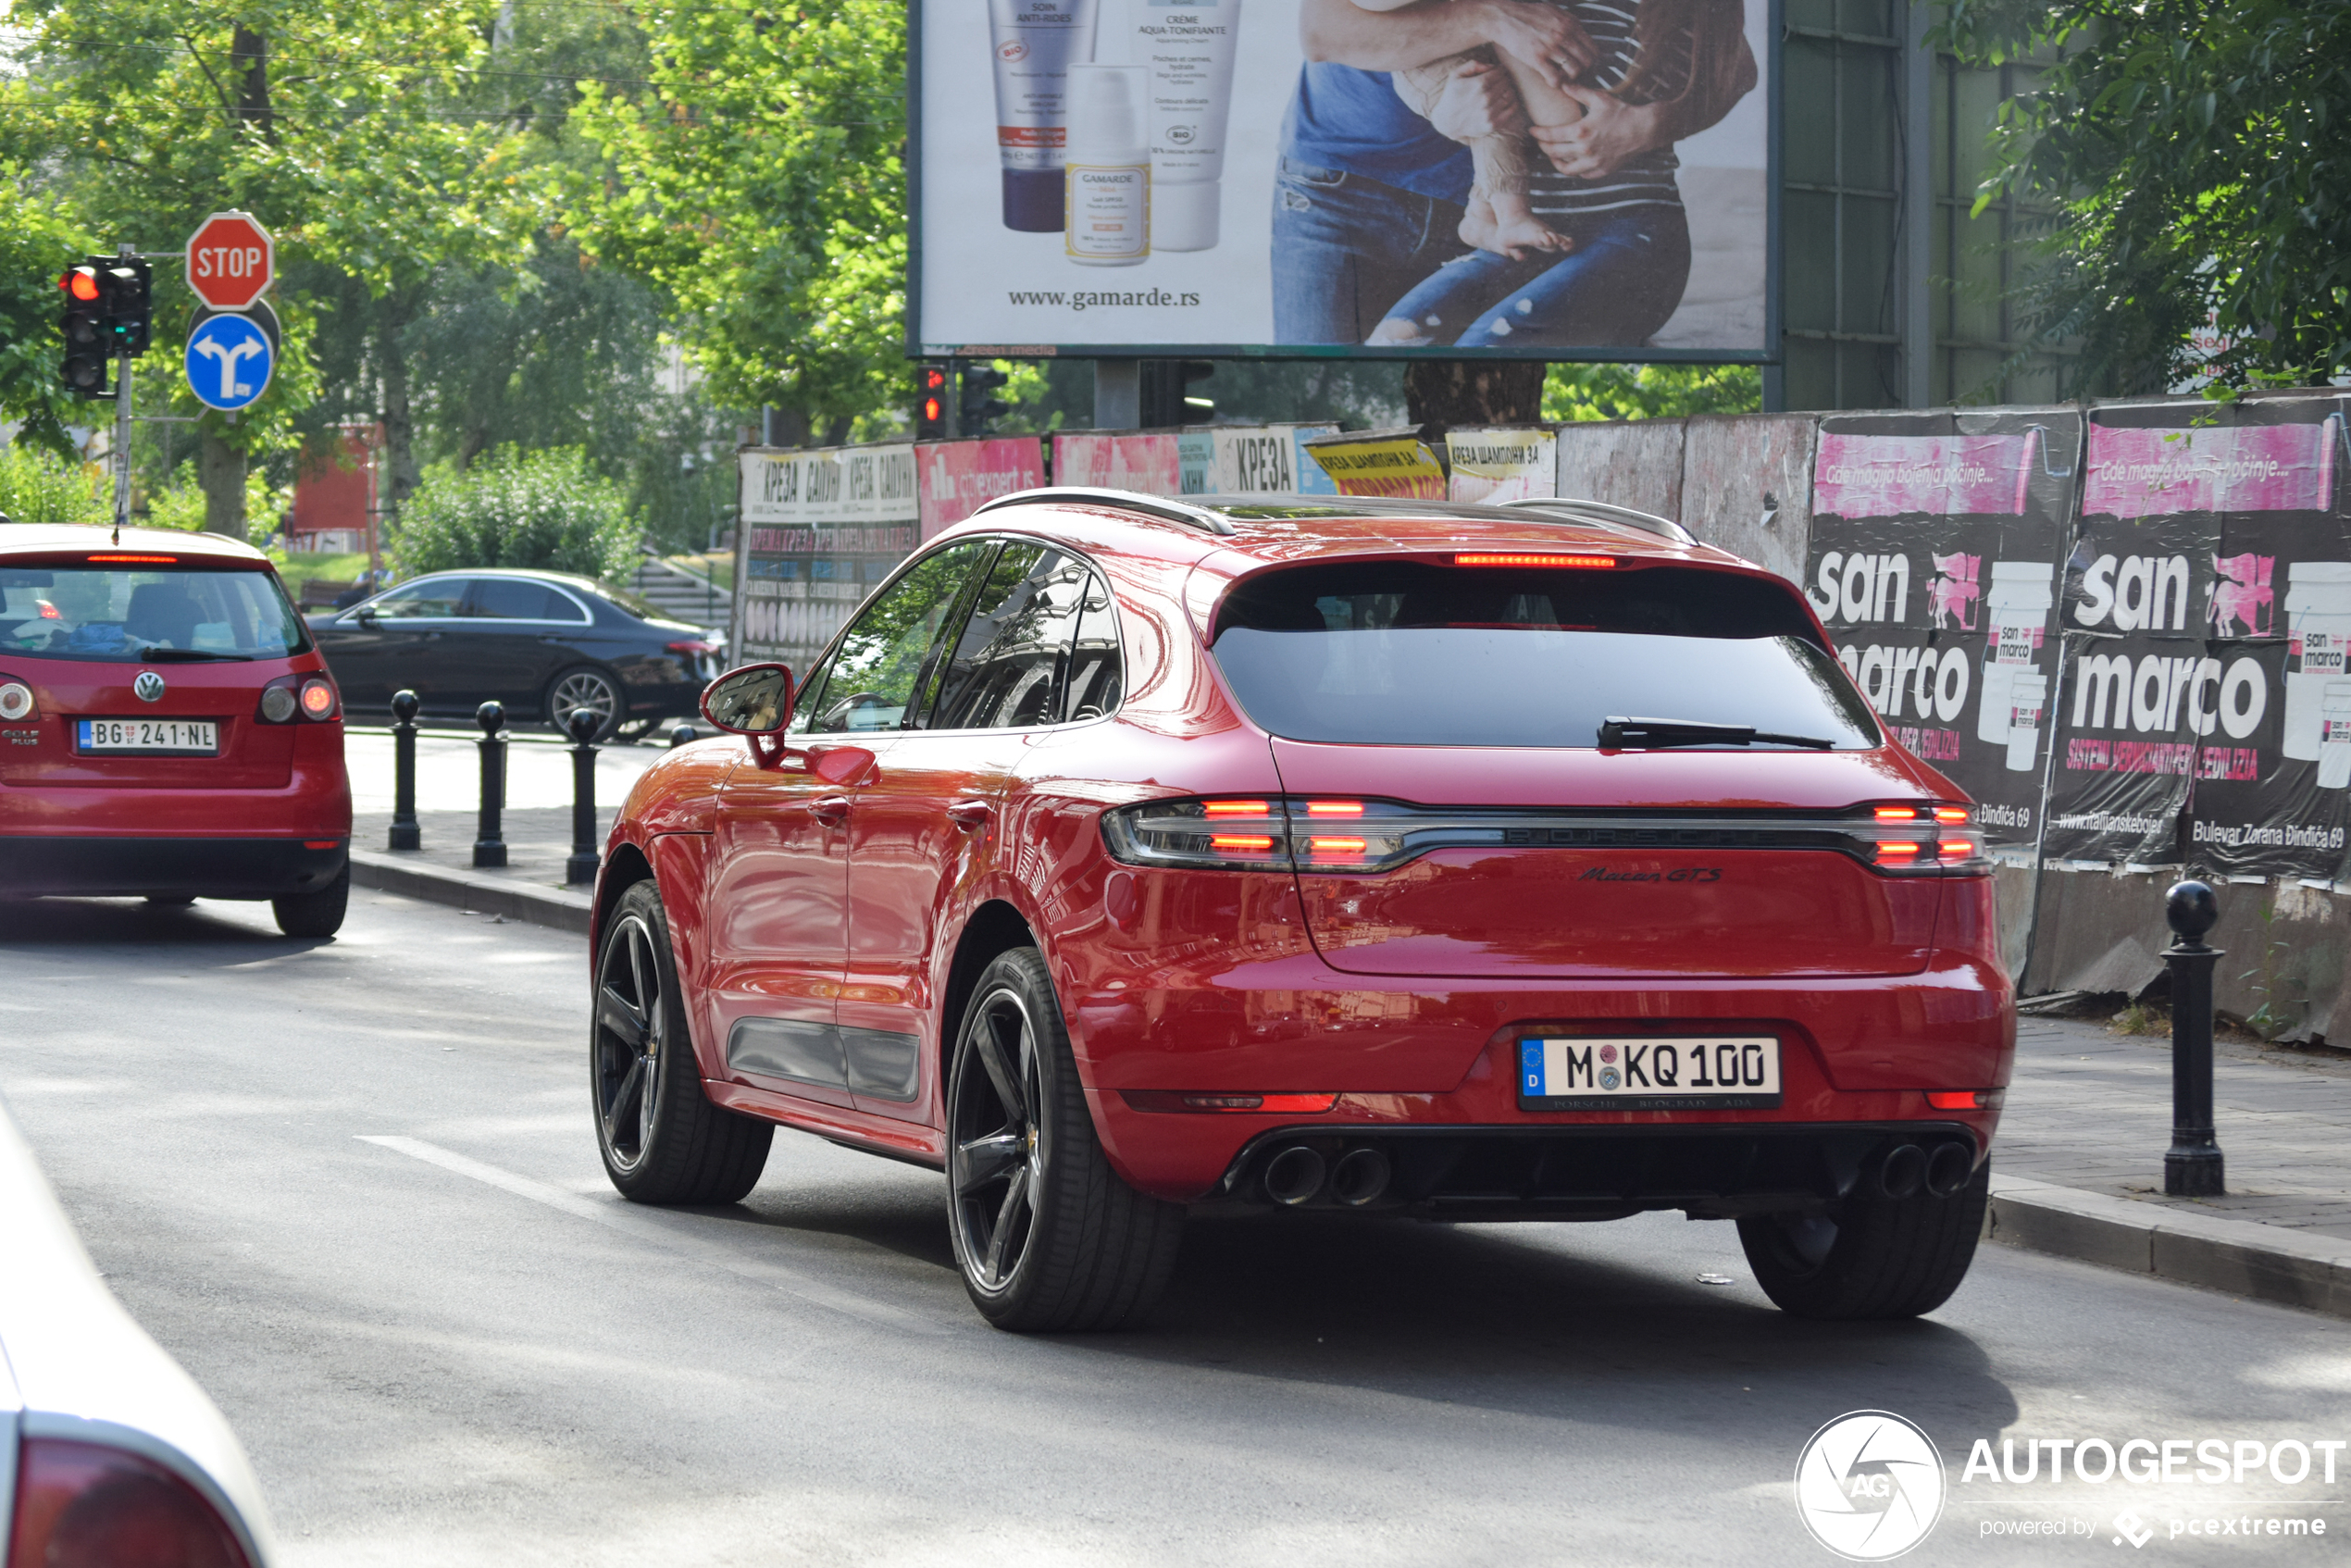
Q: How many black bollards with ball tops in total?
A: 5